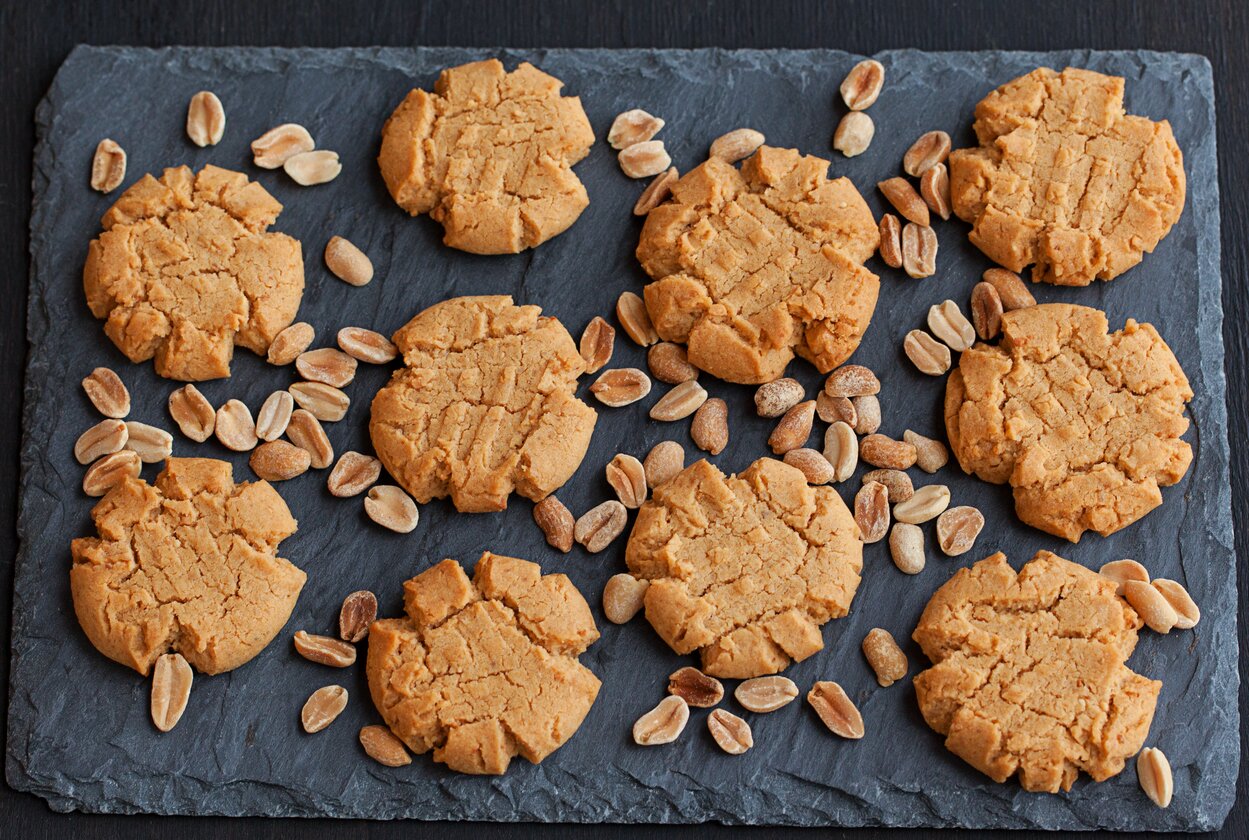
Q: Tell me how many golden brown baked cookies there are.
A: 10